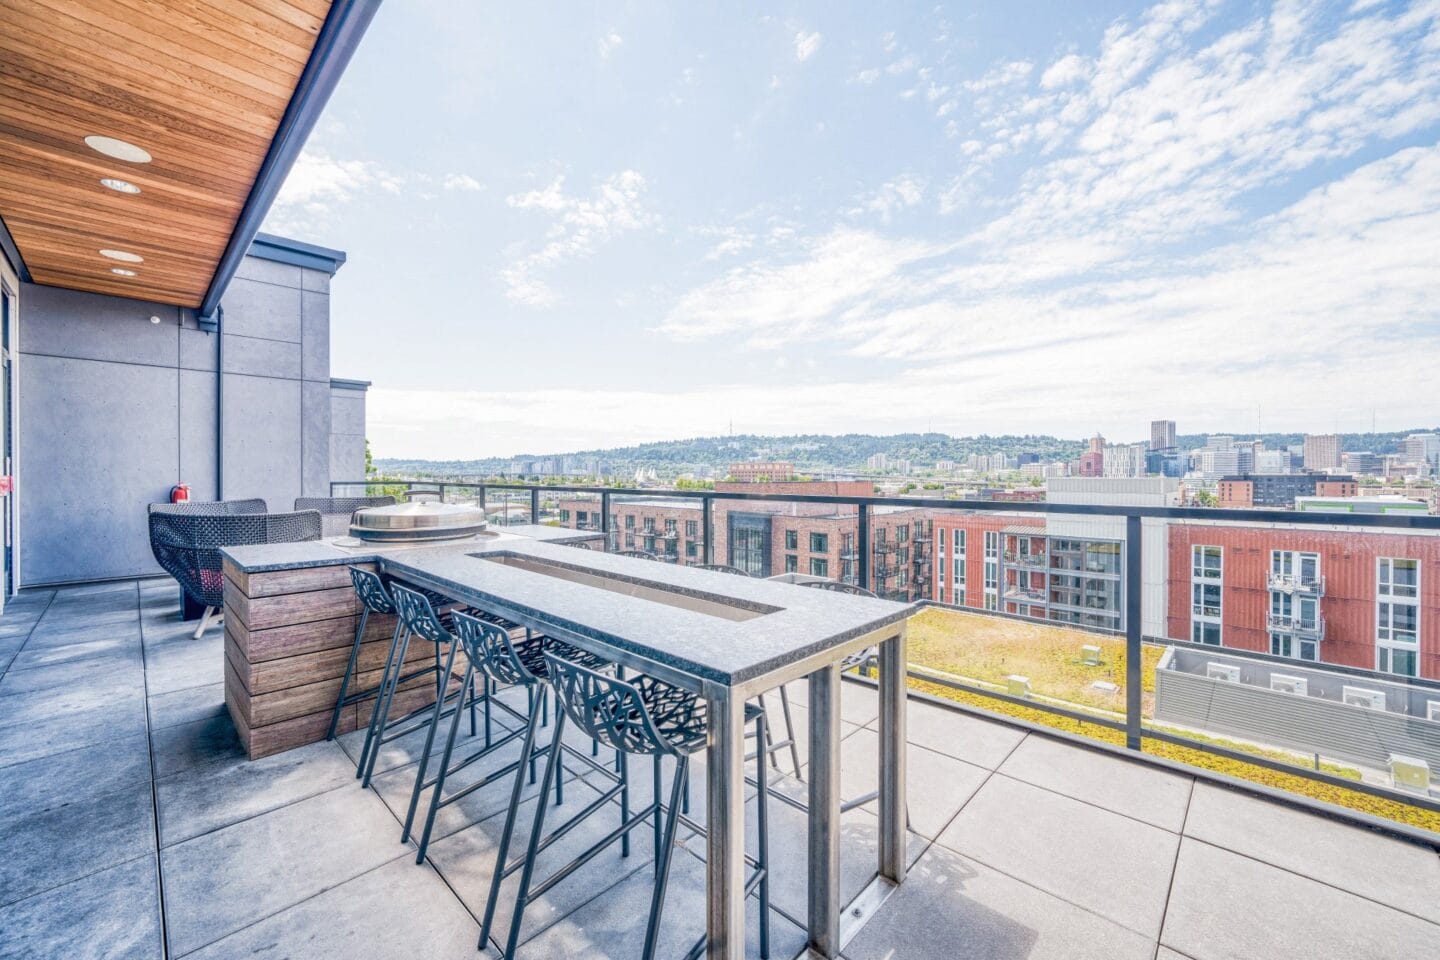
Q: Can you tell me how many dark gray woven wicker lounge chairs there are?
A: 3